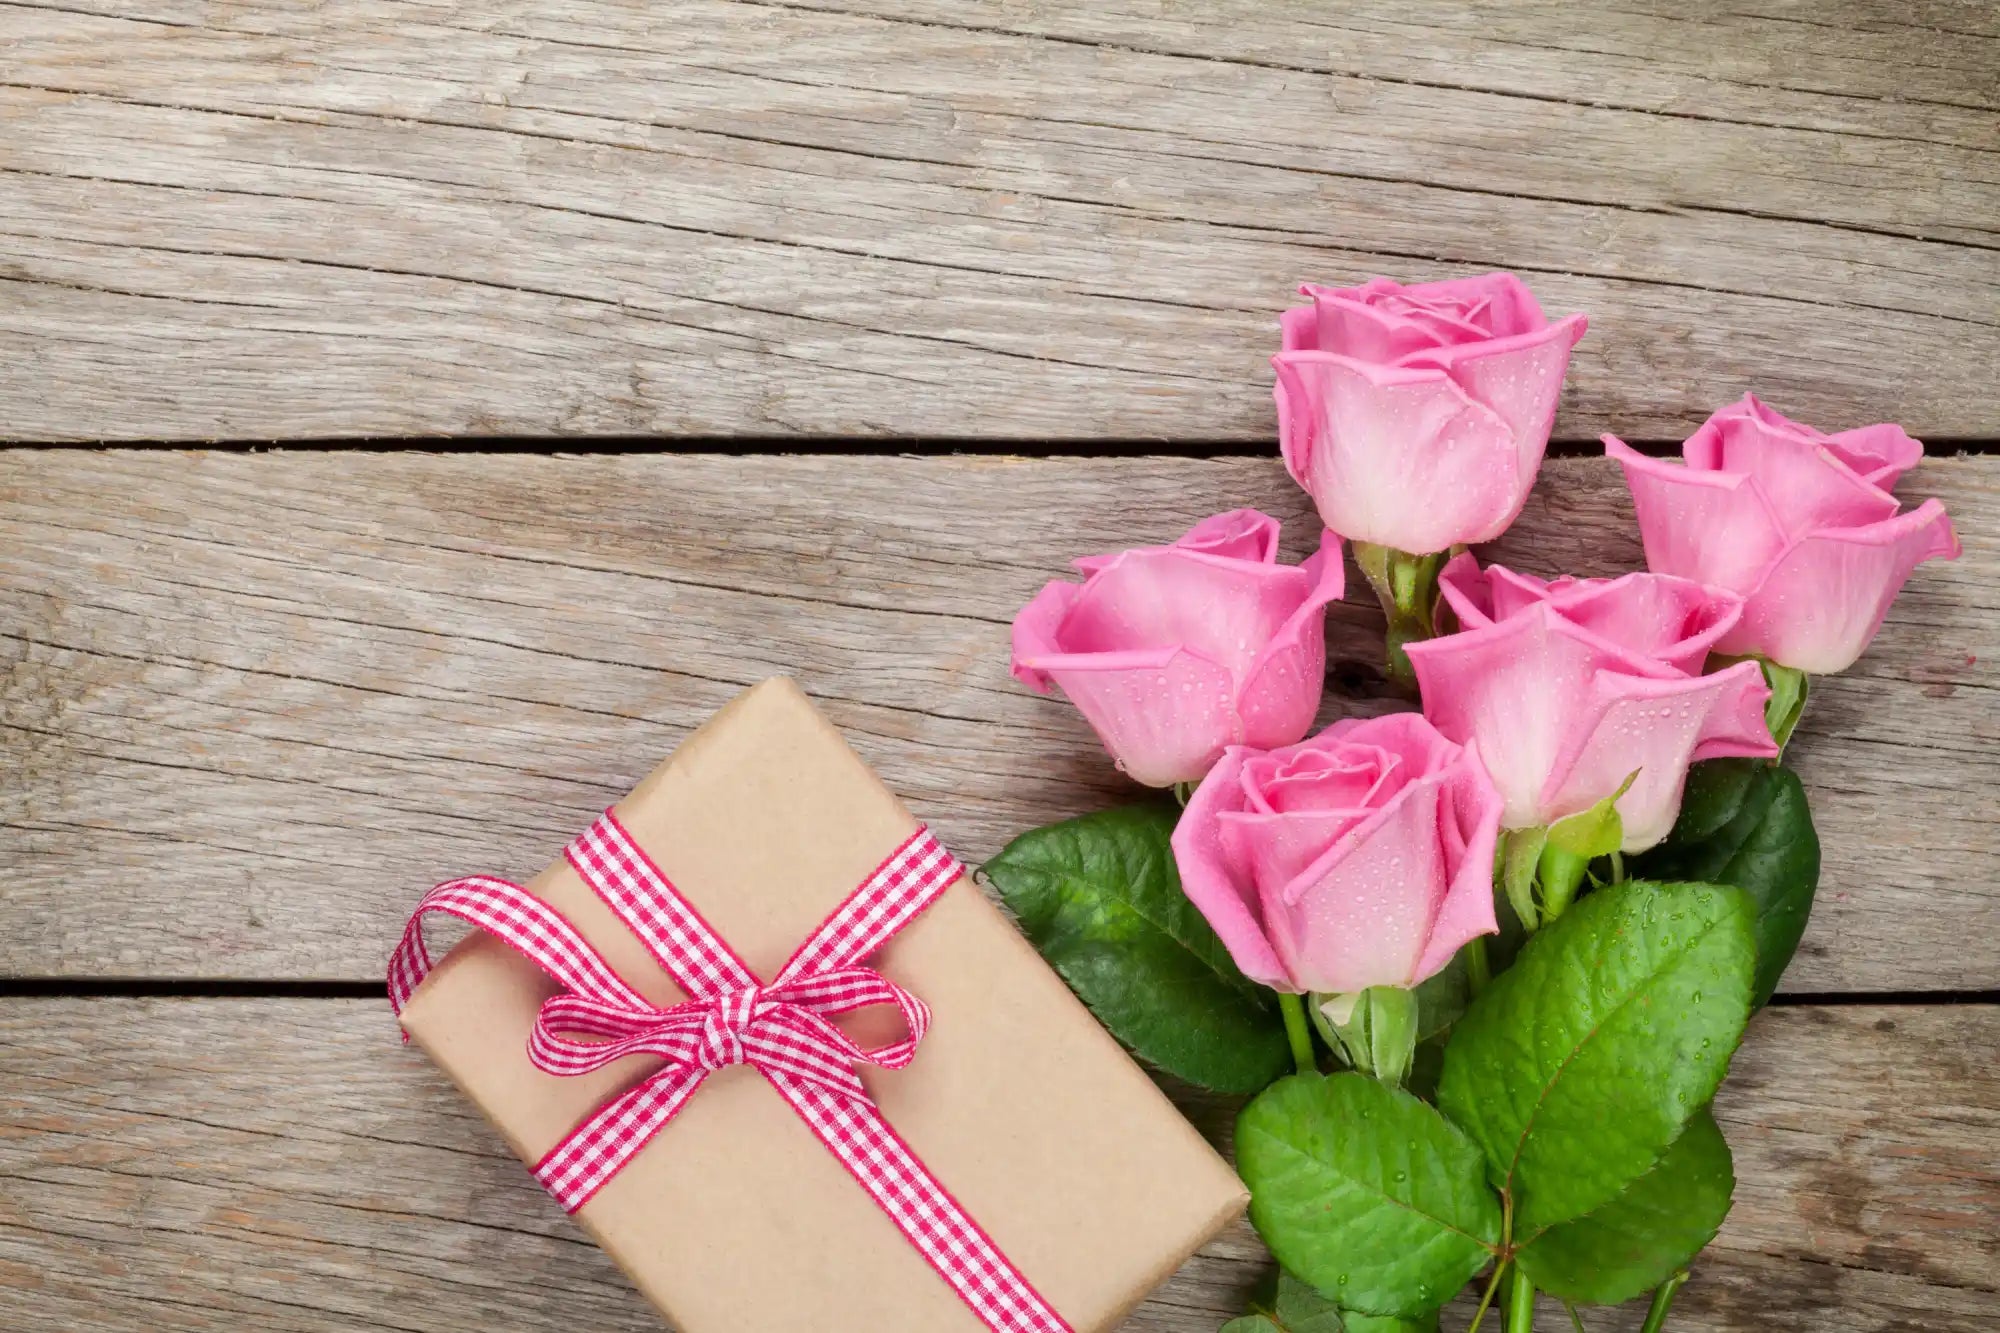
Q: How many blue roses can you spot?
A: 0